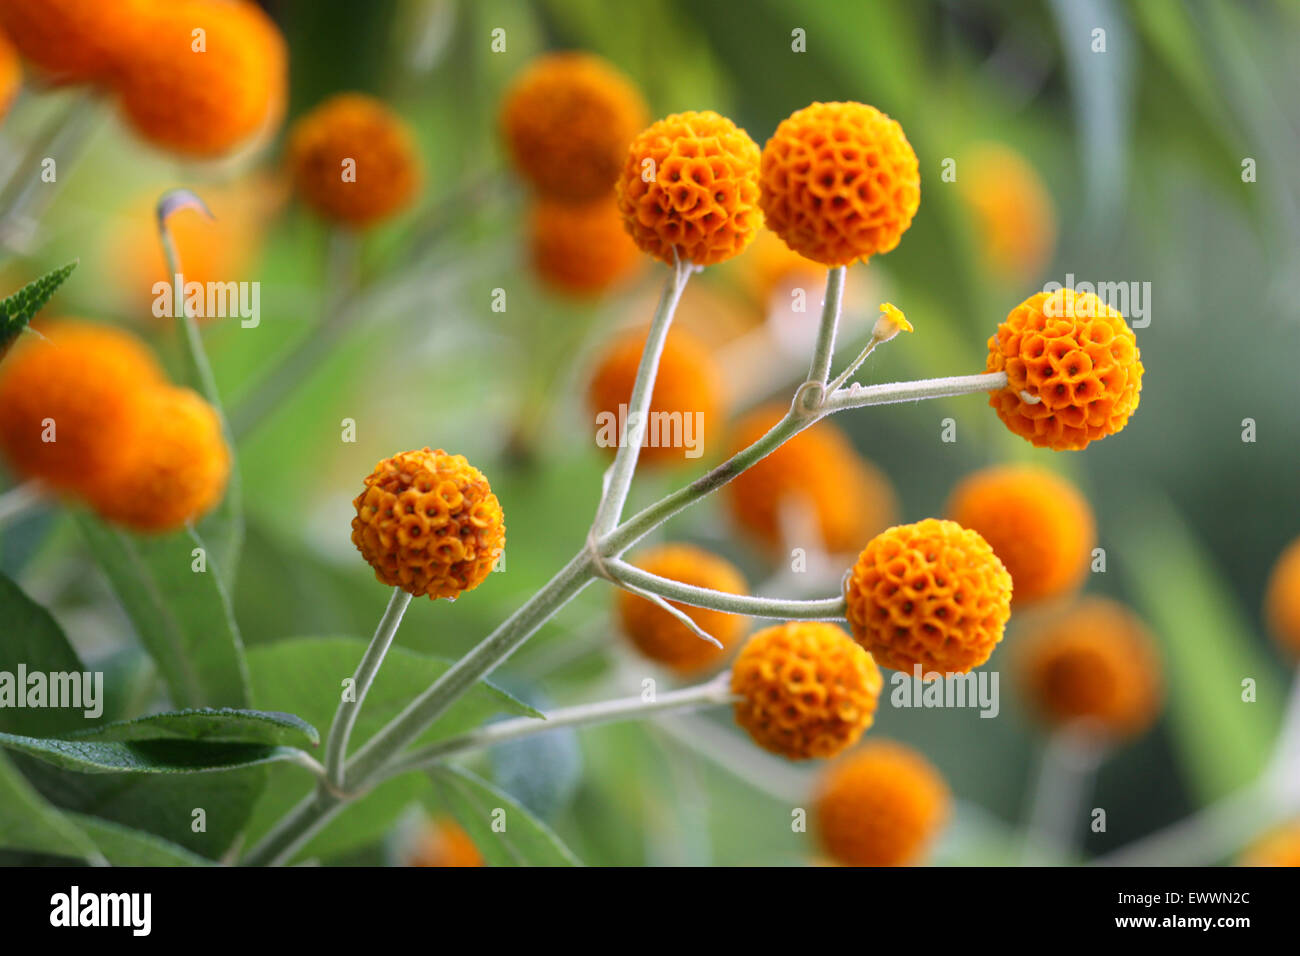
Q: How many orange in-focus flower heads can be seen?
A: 6